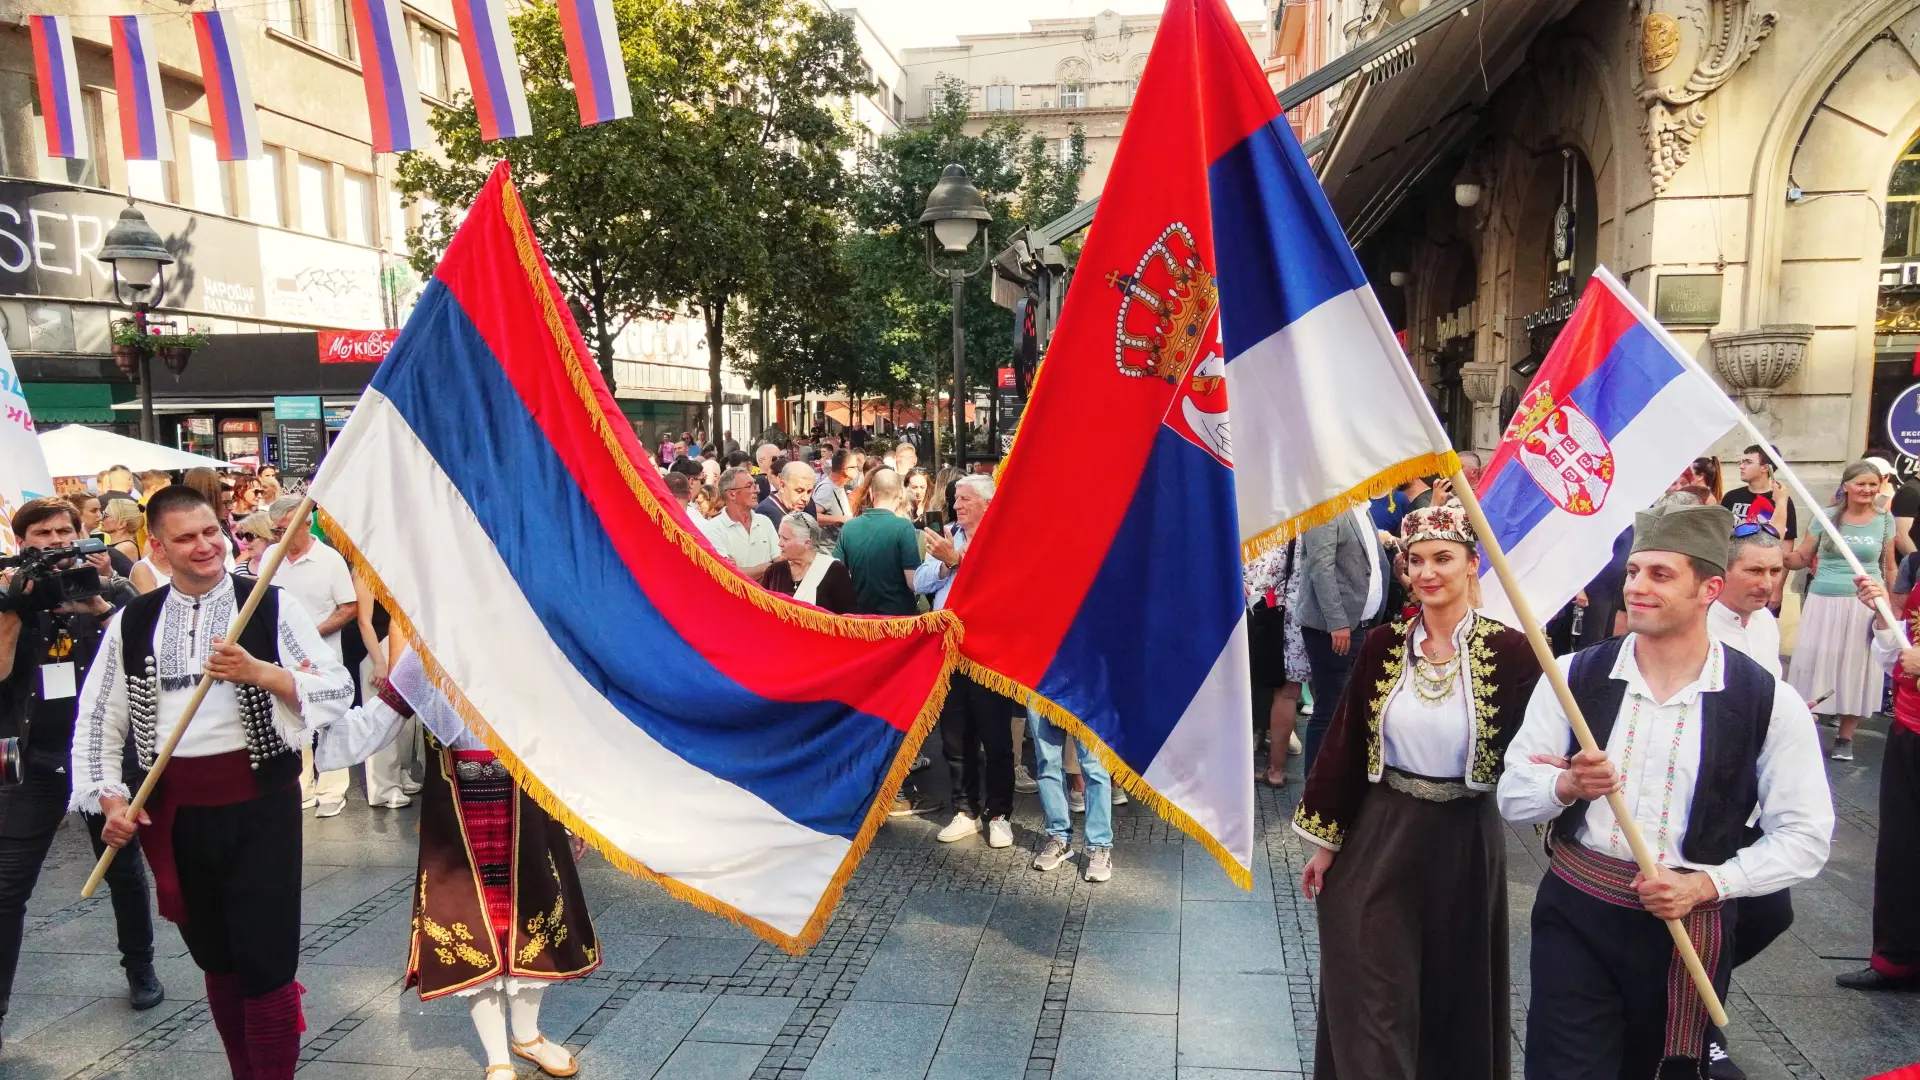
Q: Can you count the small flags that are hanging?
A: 6